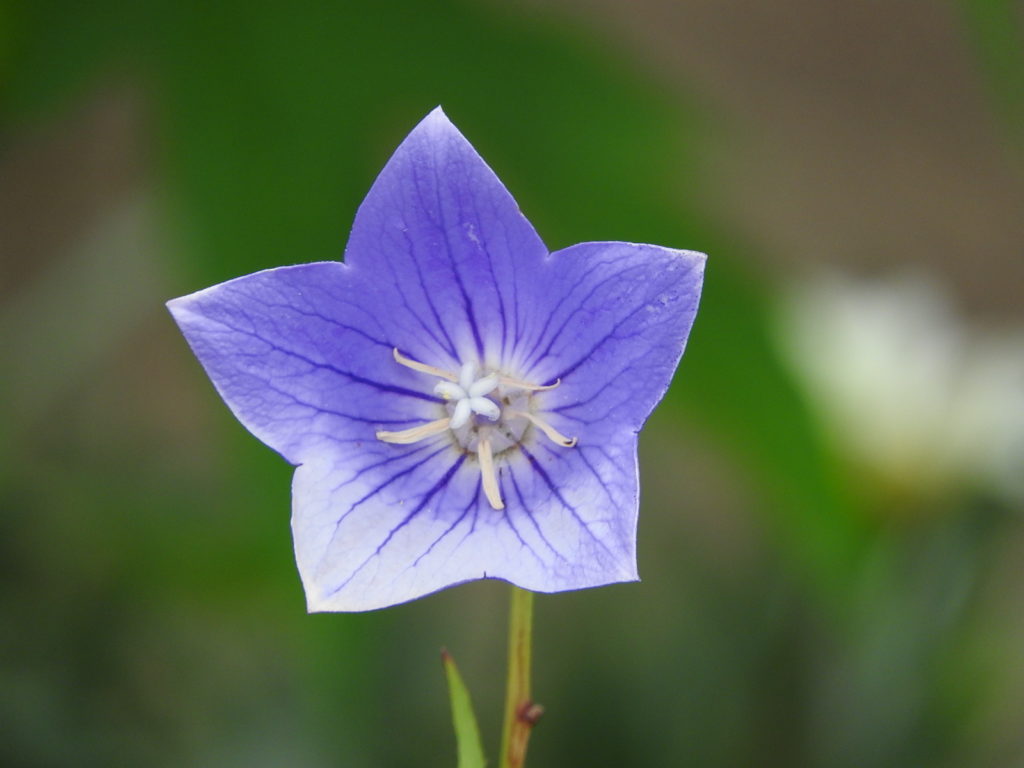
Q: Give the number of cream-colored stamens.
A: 5